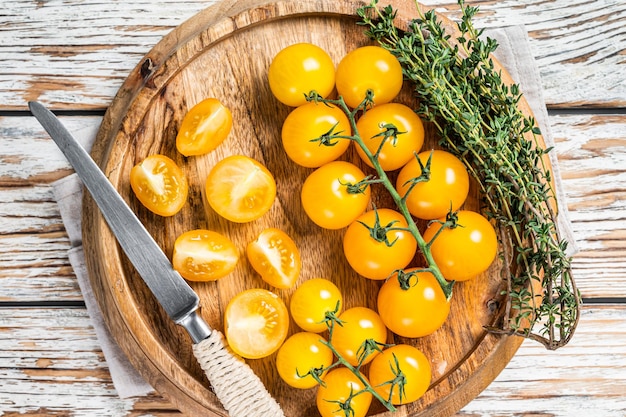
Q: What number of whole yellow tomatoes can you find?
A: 14